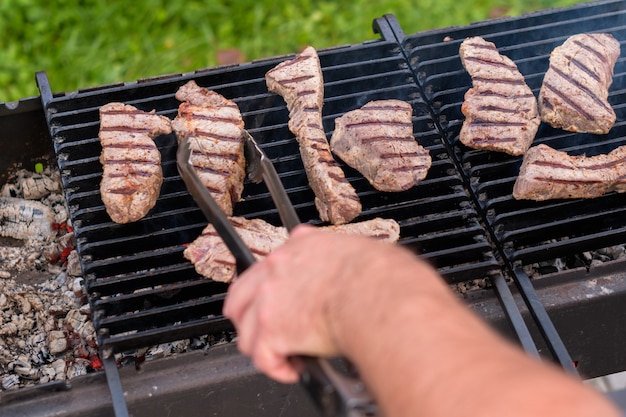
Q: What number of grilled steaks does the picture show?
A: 8